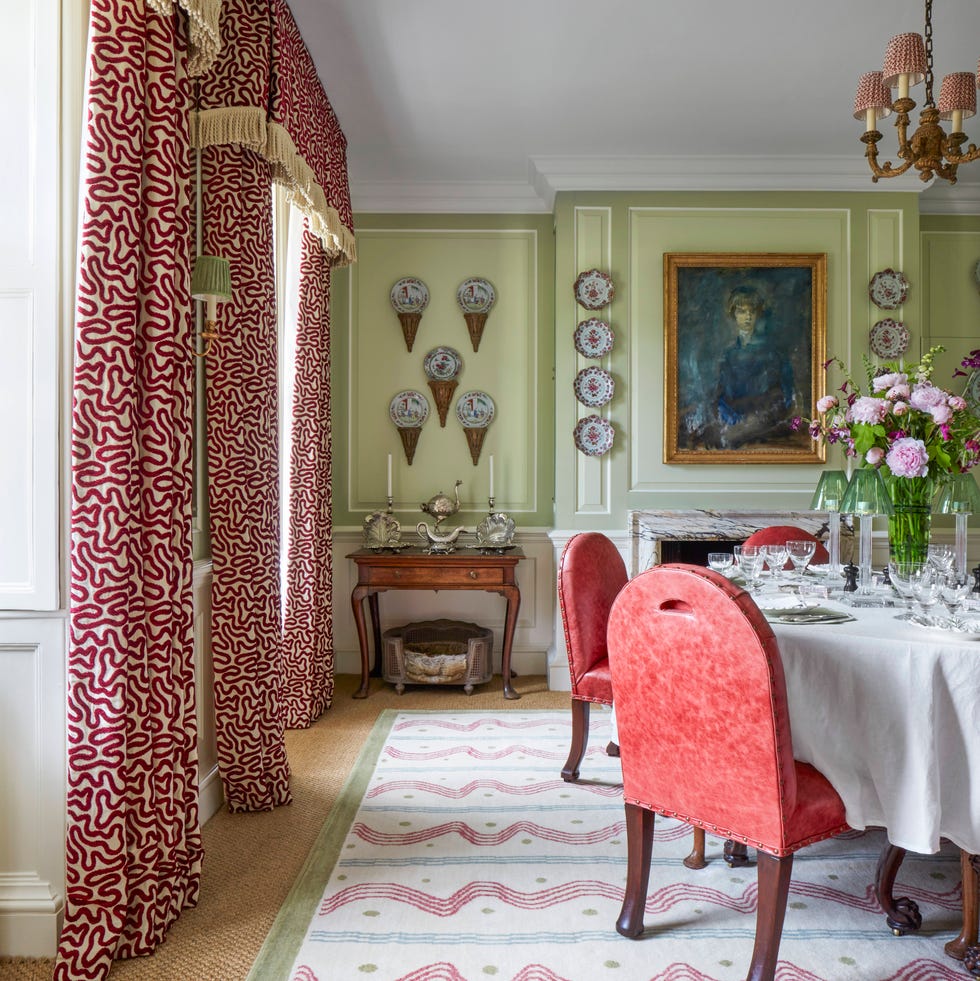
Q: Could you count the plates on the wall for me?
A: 11